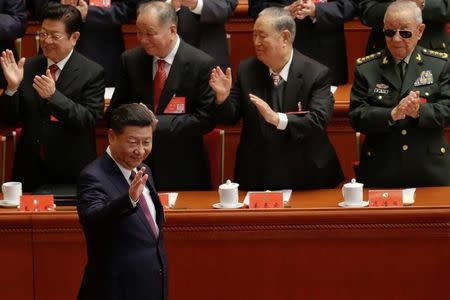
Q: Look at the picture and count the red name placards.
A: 4